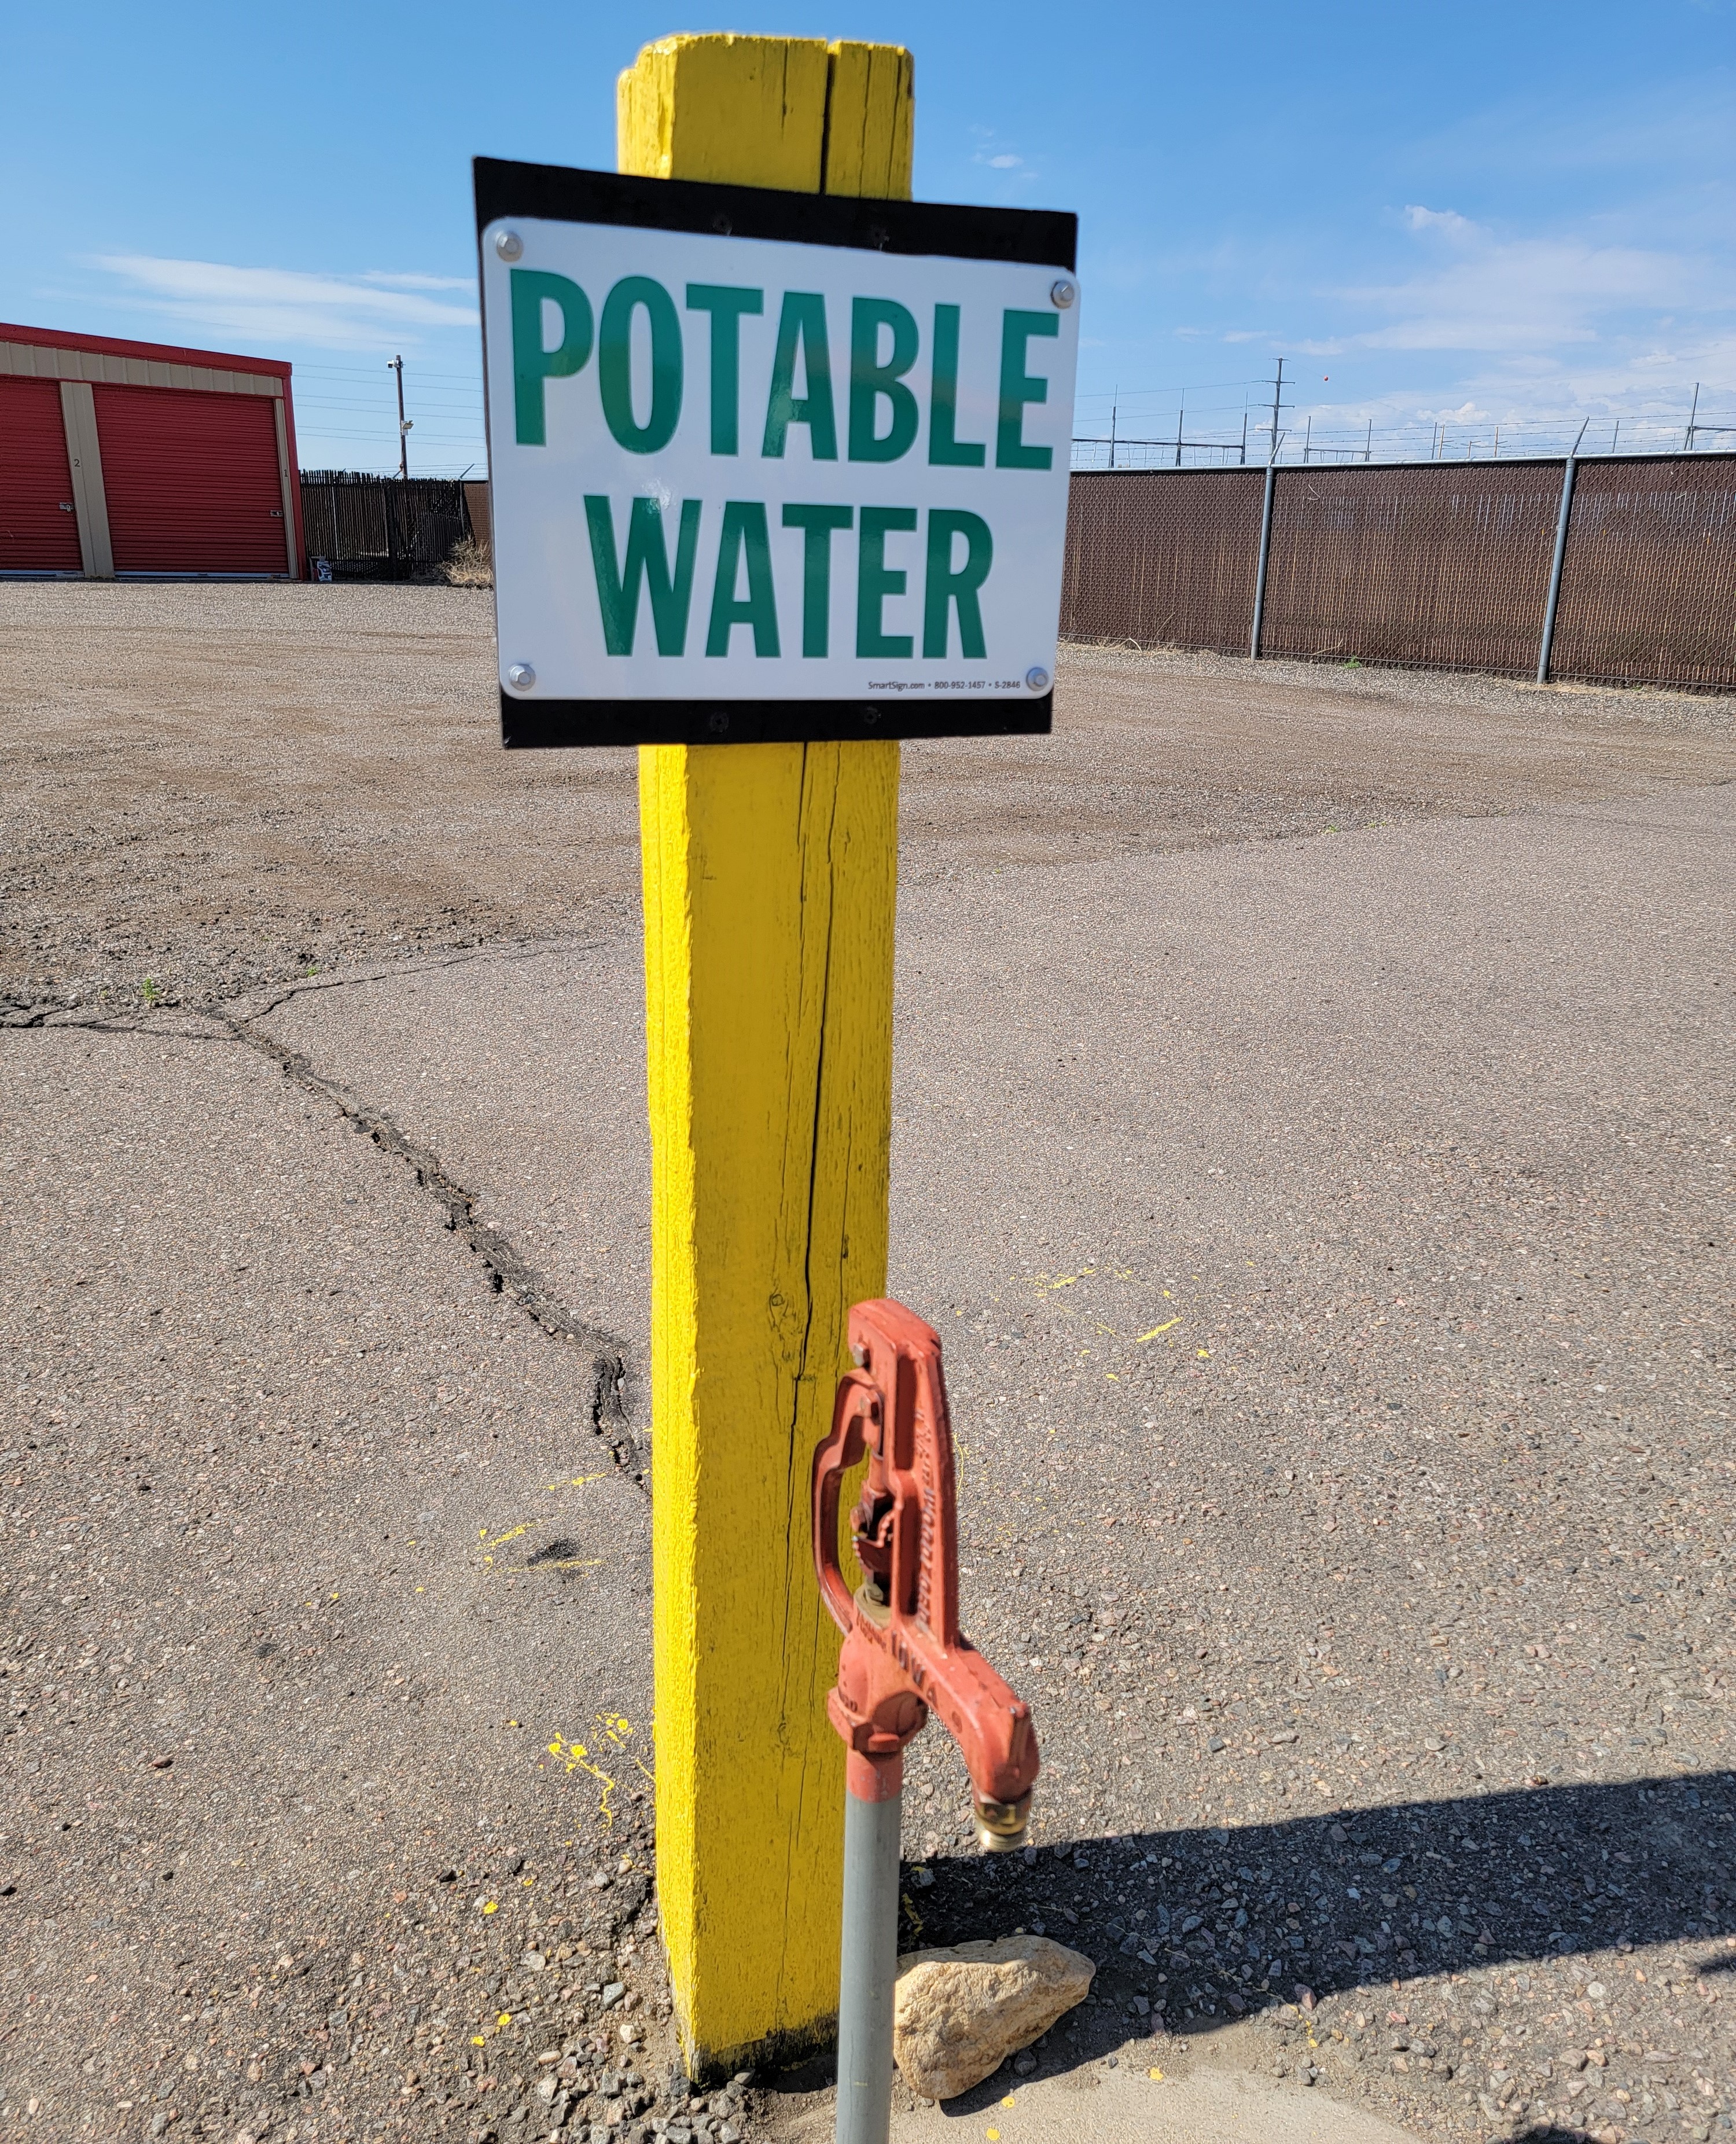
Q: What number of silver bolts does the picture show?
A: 4